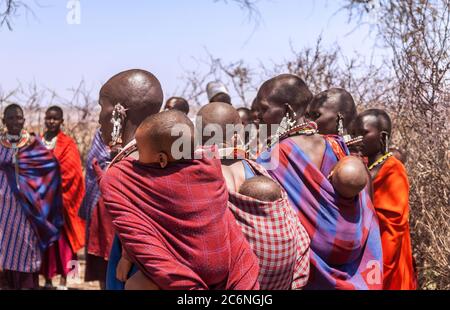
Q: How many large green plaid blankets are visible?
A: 0